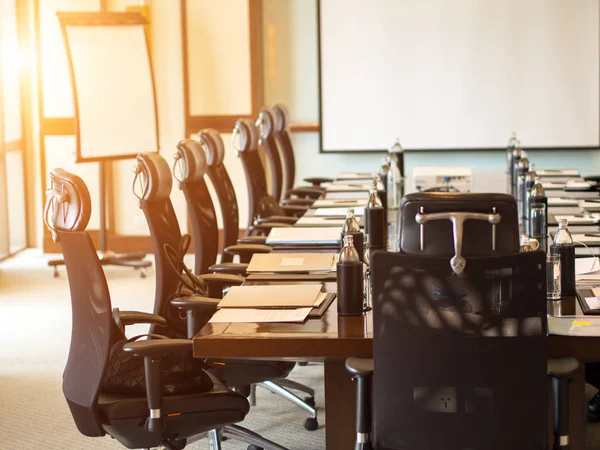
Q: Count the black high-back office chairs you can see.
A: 8